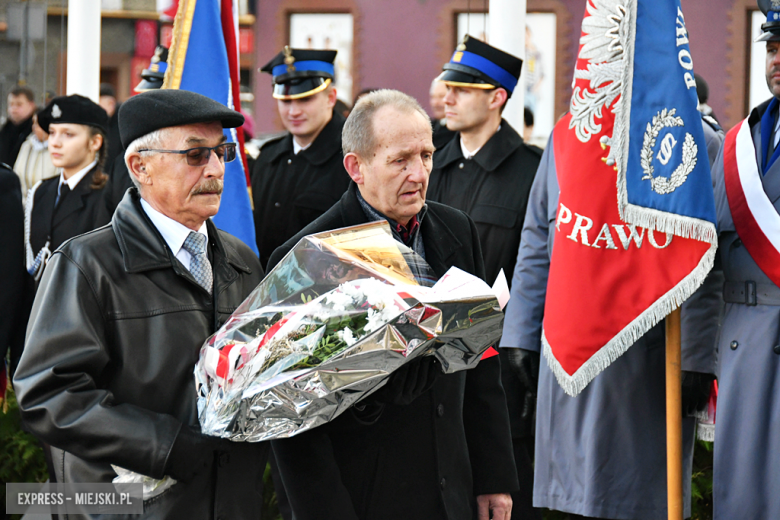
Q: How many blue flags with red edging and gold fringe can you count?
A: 1